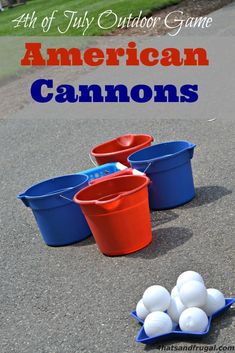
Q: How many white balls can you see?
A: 9